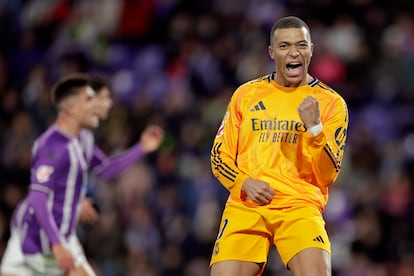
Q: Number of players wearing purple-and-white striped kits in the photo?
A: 2